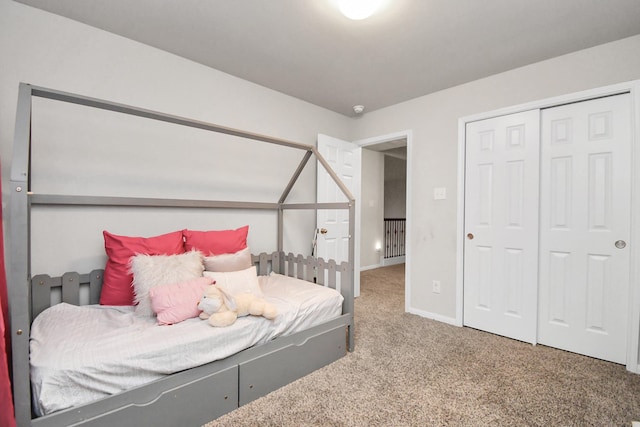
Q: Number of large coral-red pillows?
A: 2